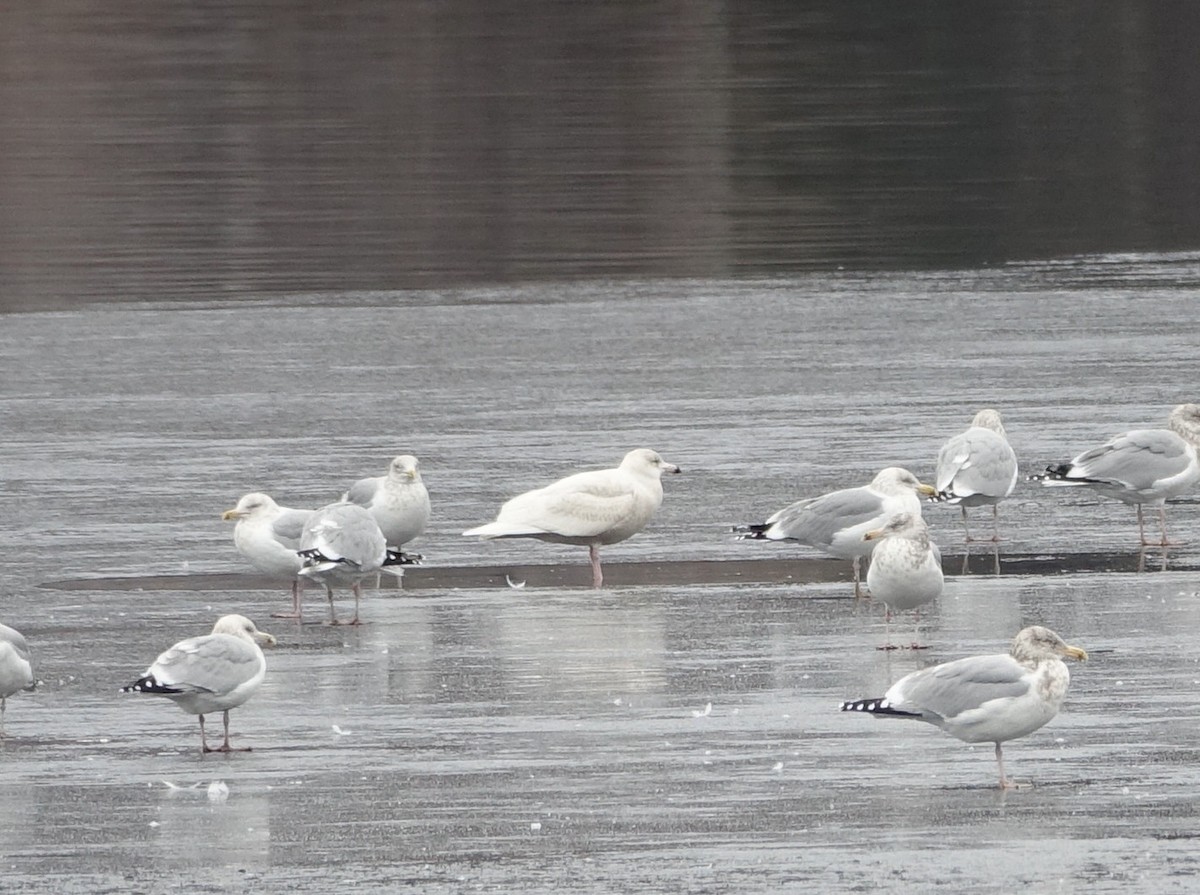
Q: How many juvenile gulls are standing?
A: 1